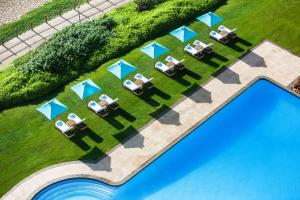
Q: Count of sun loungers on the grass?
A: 12